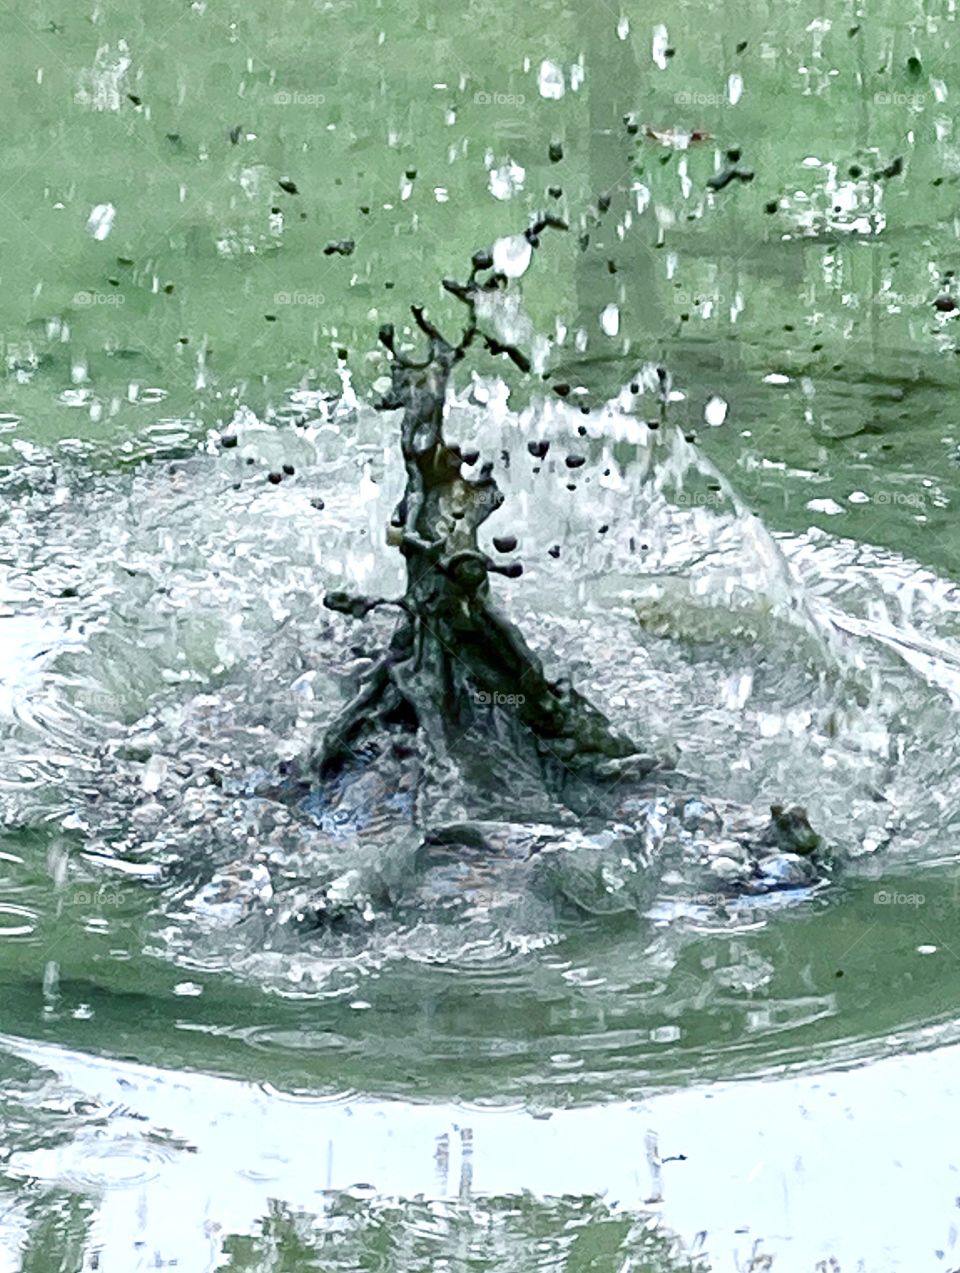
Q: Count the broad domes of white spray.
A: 1